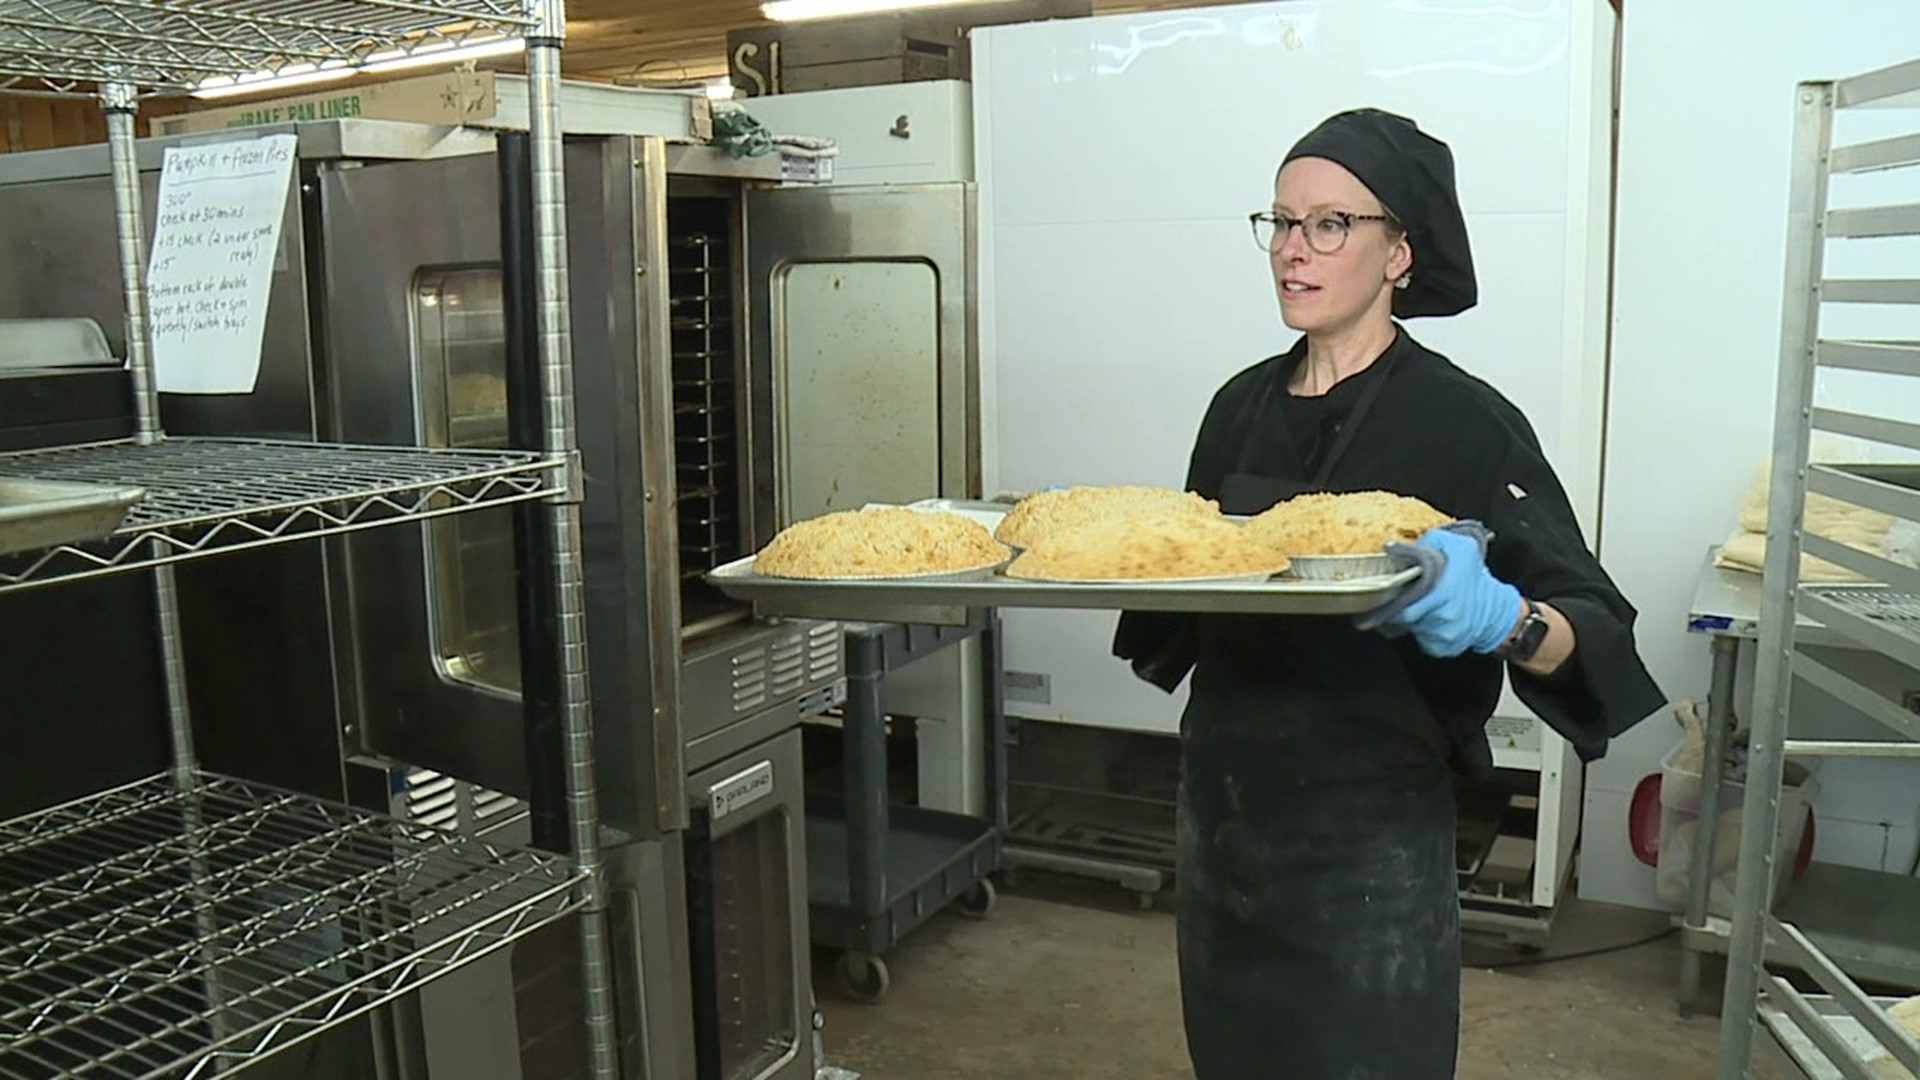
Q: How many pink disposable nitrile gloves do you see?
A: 0